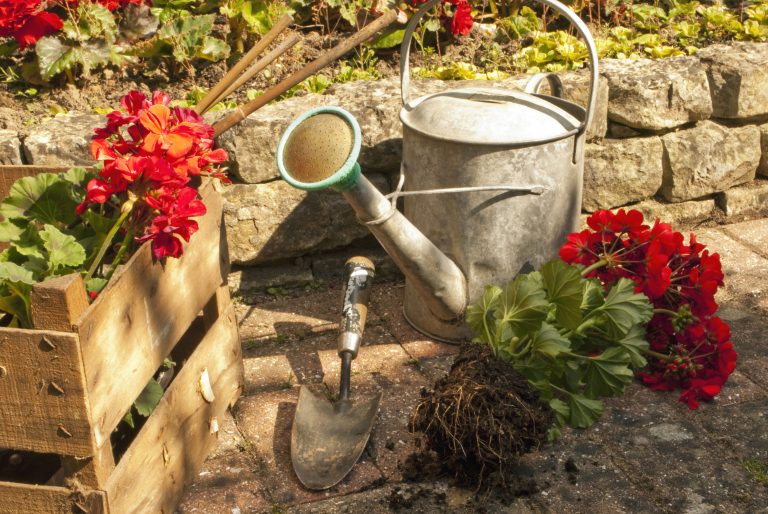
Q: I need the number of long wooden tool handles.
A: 3